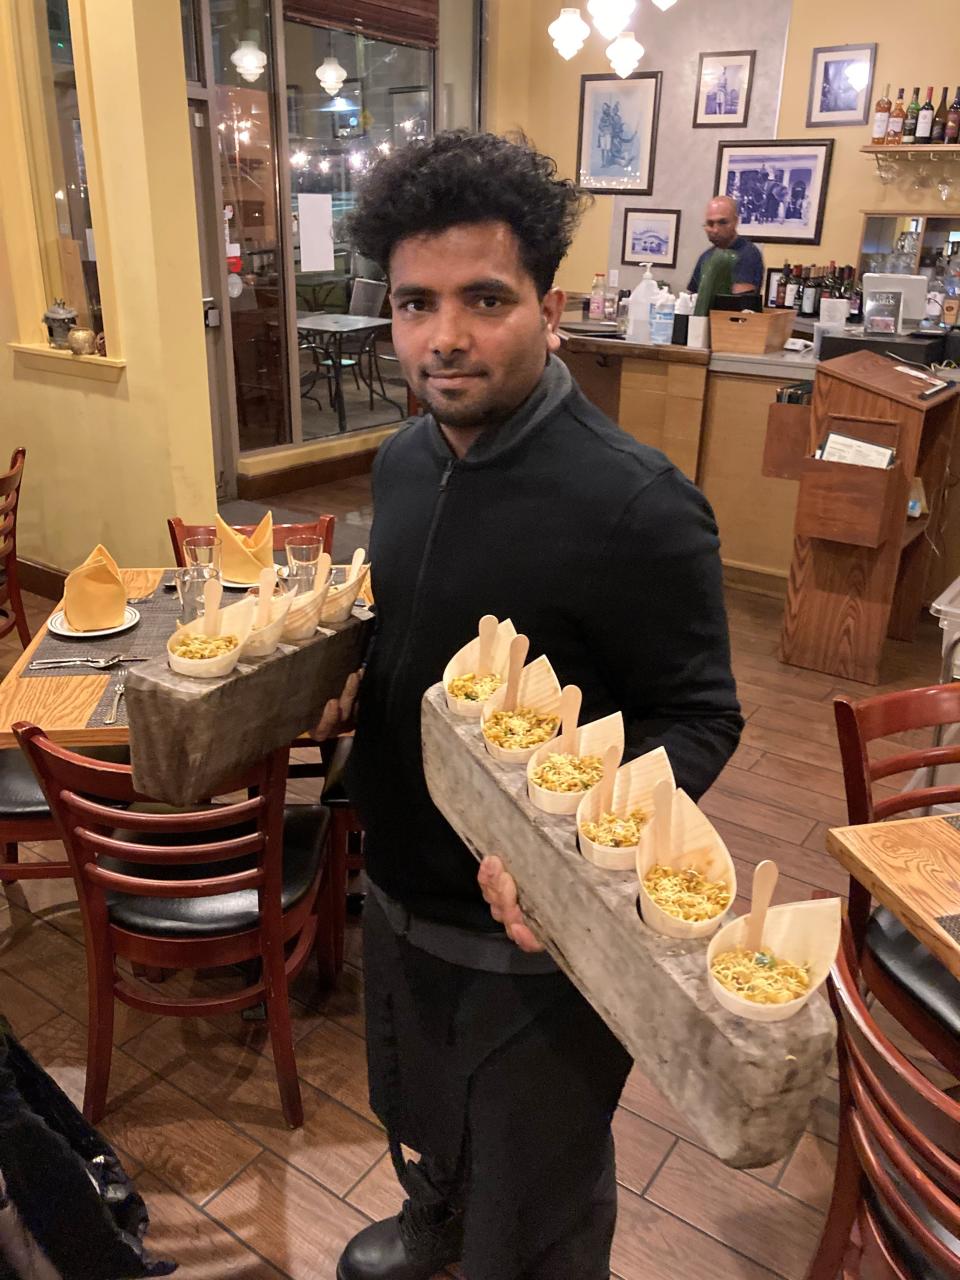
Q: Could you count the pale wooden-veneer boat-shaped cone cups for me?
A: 10